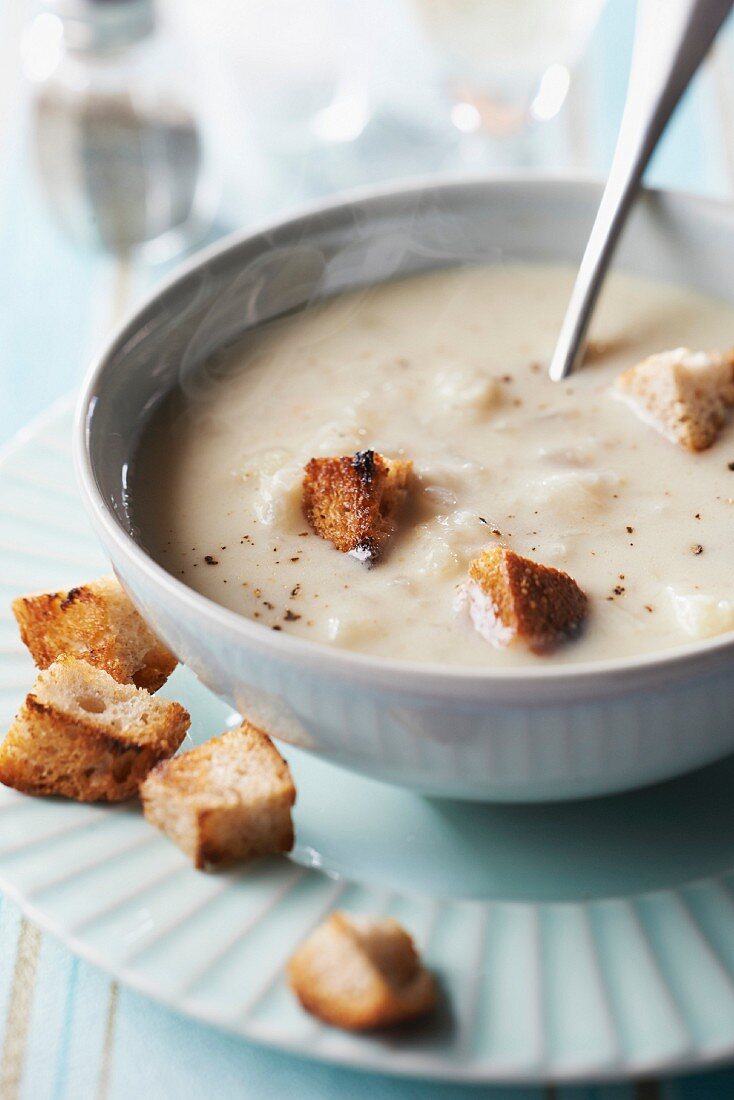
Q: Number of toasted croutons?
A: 7